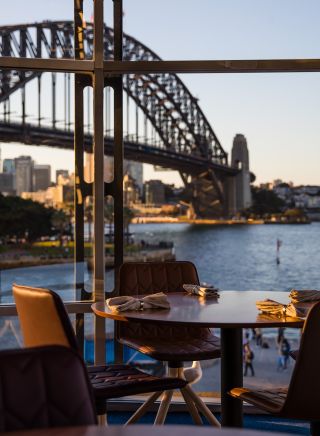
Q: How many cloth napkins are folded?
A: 4